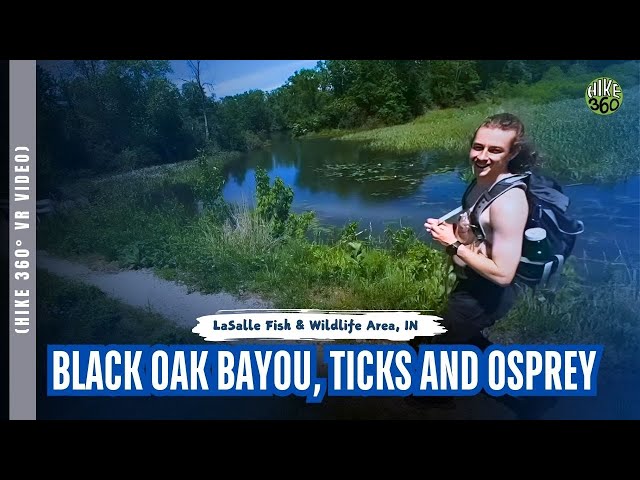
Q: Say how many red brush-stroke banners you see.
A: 0